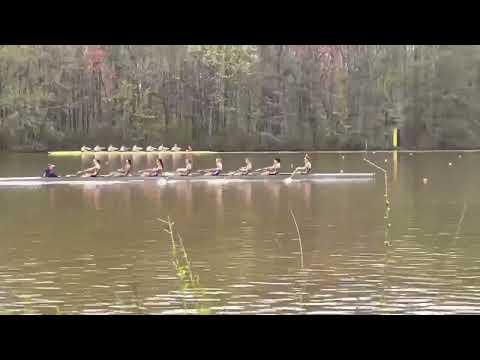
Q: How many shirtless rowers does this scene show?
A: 8